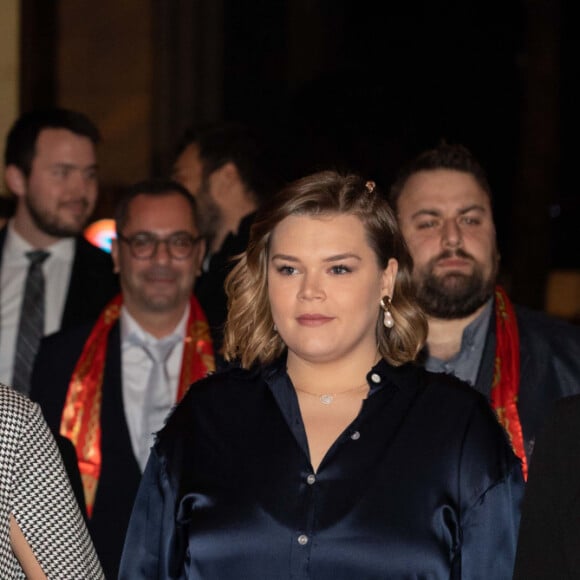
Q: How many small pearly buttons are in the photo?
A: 4